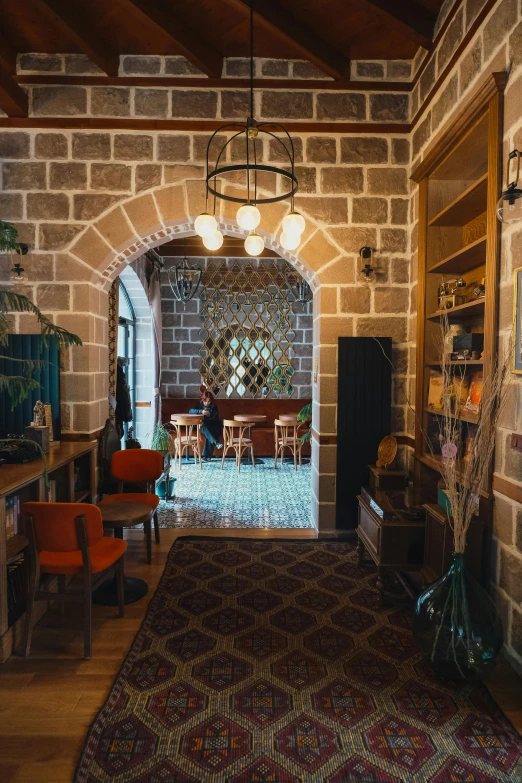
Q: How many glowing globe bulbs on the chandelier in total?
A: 6